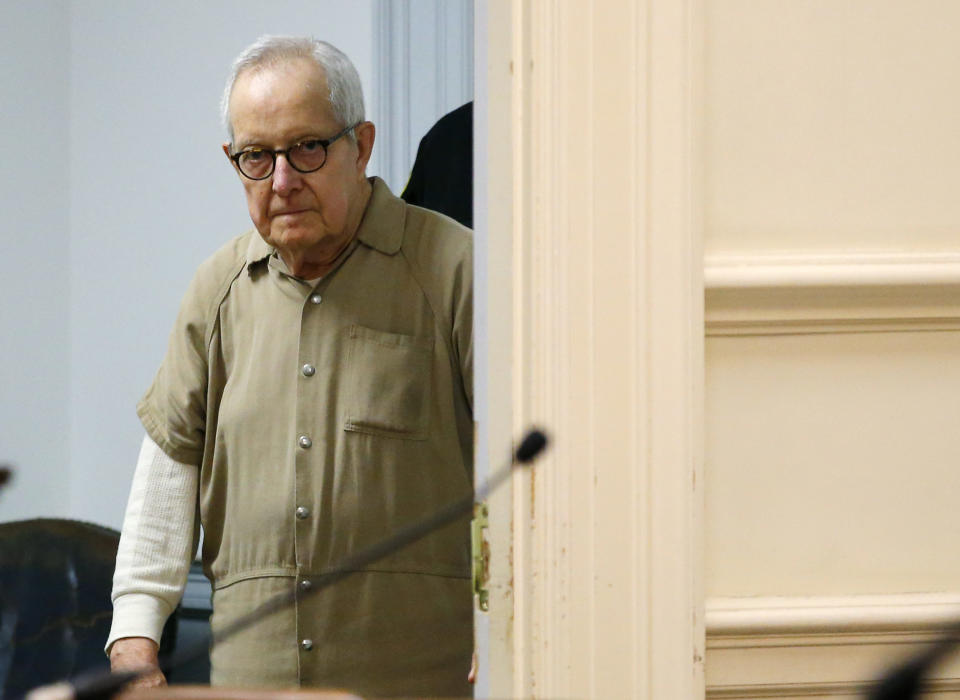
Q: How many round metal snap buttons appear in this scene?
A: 6